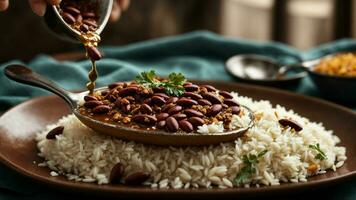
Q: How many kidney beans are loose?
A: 4